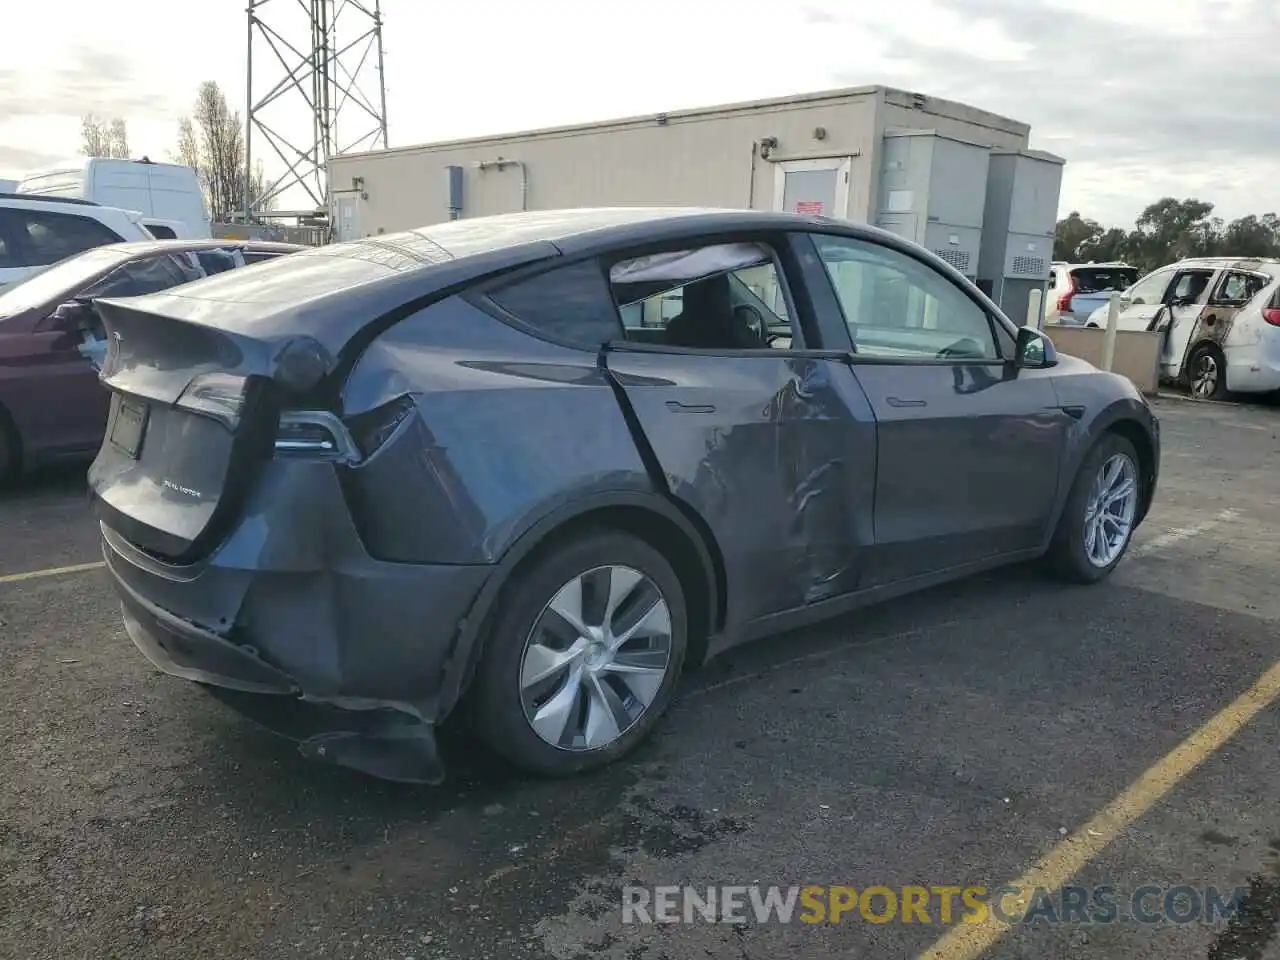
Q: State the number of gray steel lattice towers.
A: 1